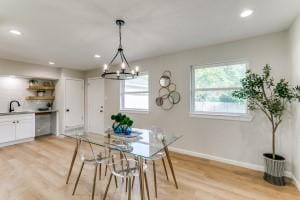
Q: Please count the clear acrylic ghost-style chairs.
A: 4